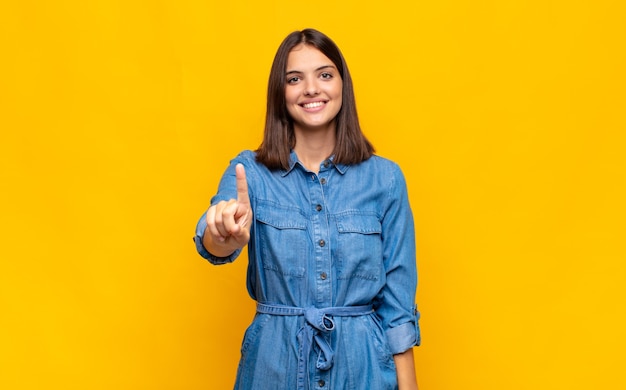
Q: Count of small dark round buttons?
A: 6